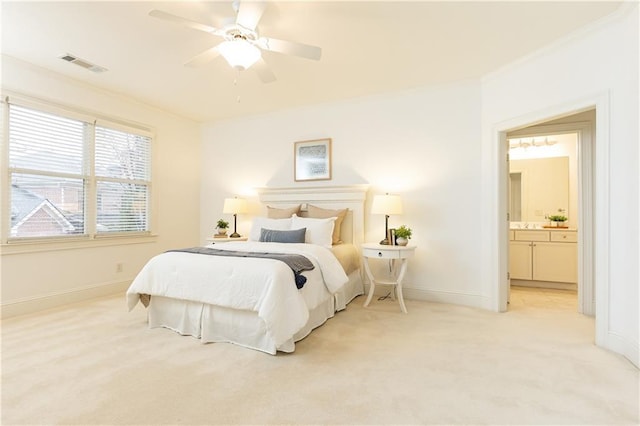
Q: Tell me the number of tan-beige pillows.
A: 2